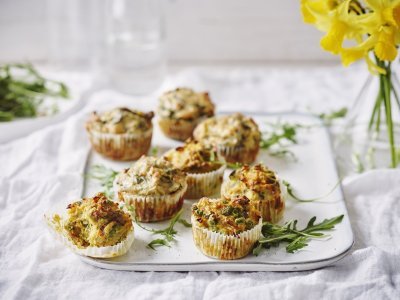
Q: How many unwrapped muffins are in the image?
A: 1